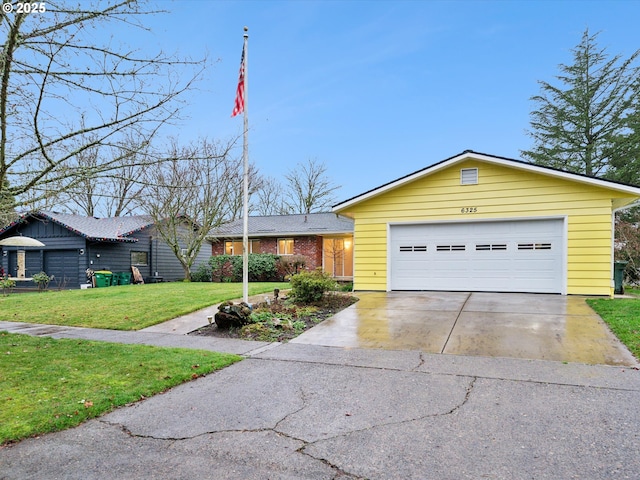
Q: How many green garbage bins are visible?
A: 4